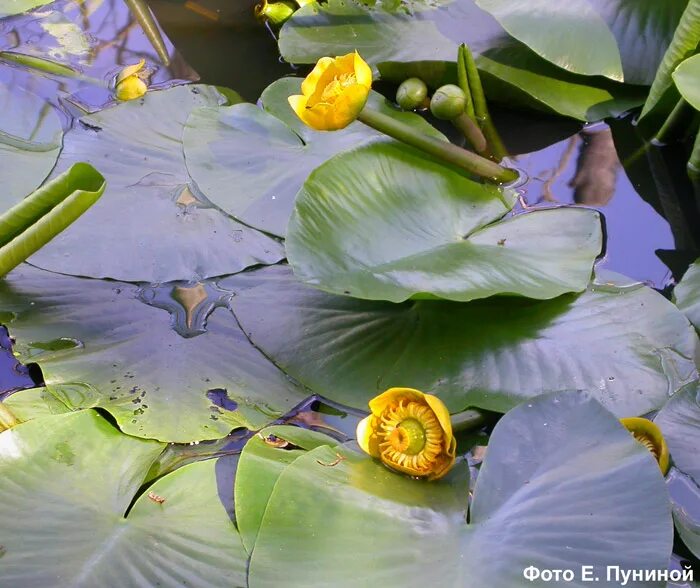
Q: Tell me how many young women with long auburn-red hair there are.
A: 0